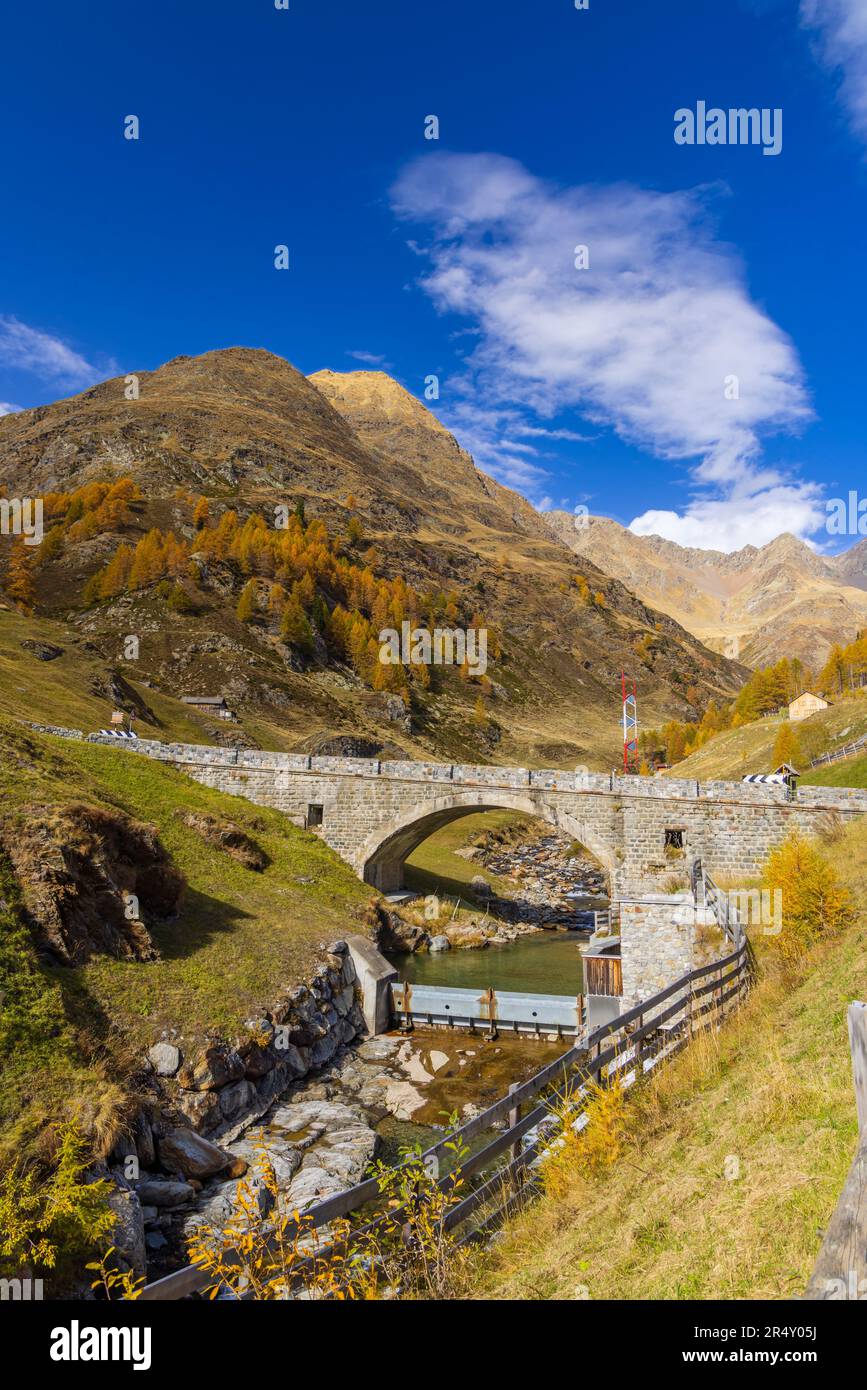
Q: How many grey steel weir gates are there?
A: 1